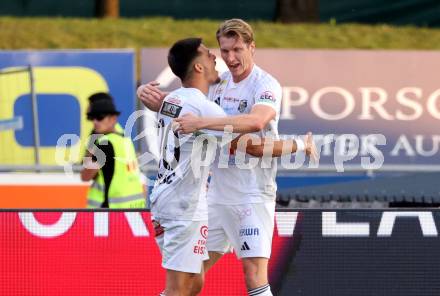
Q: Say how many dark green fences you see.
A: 1